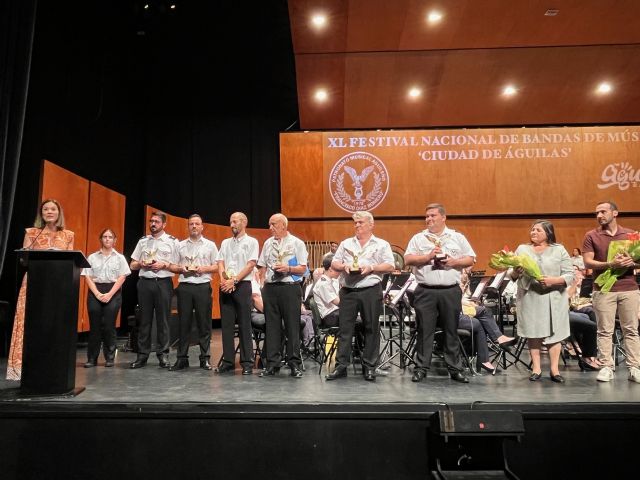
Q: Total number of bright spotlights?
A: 6